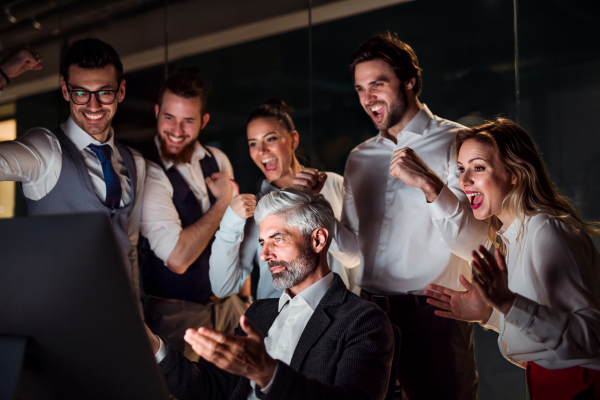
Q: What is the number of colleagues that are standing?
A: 5